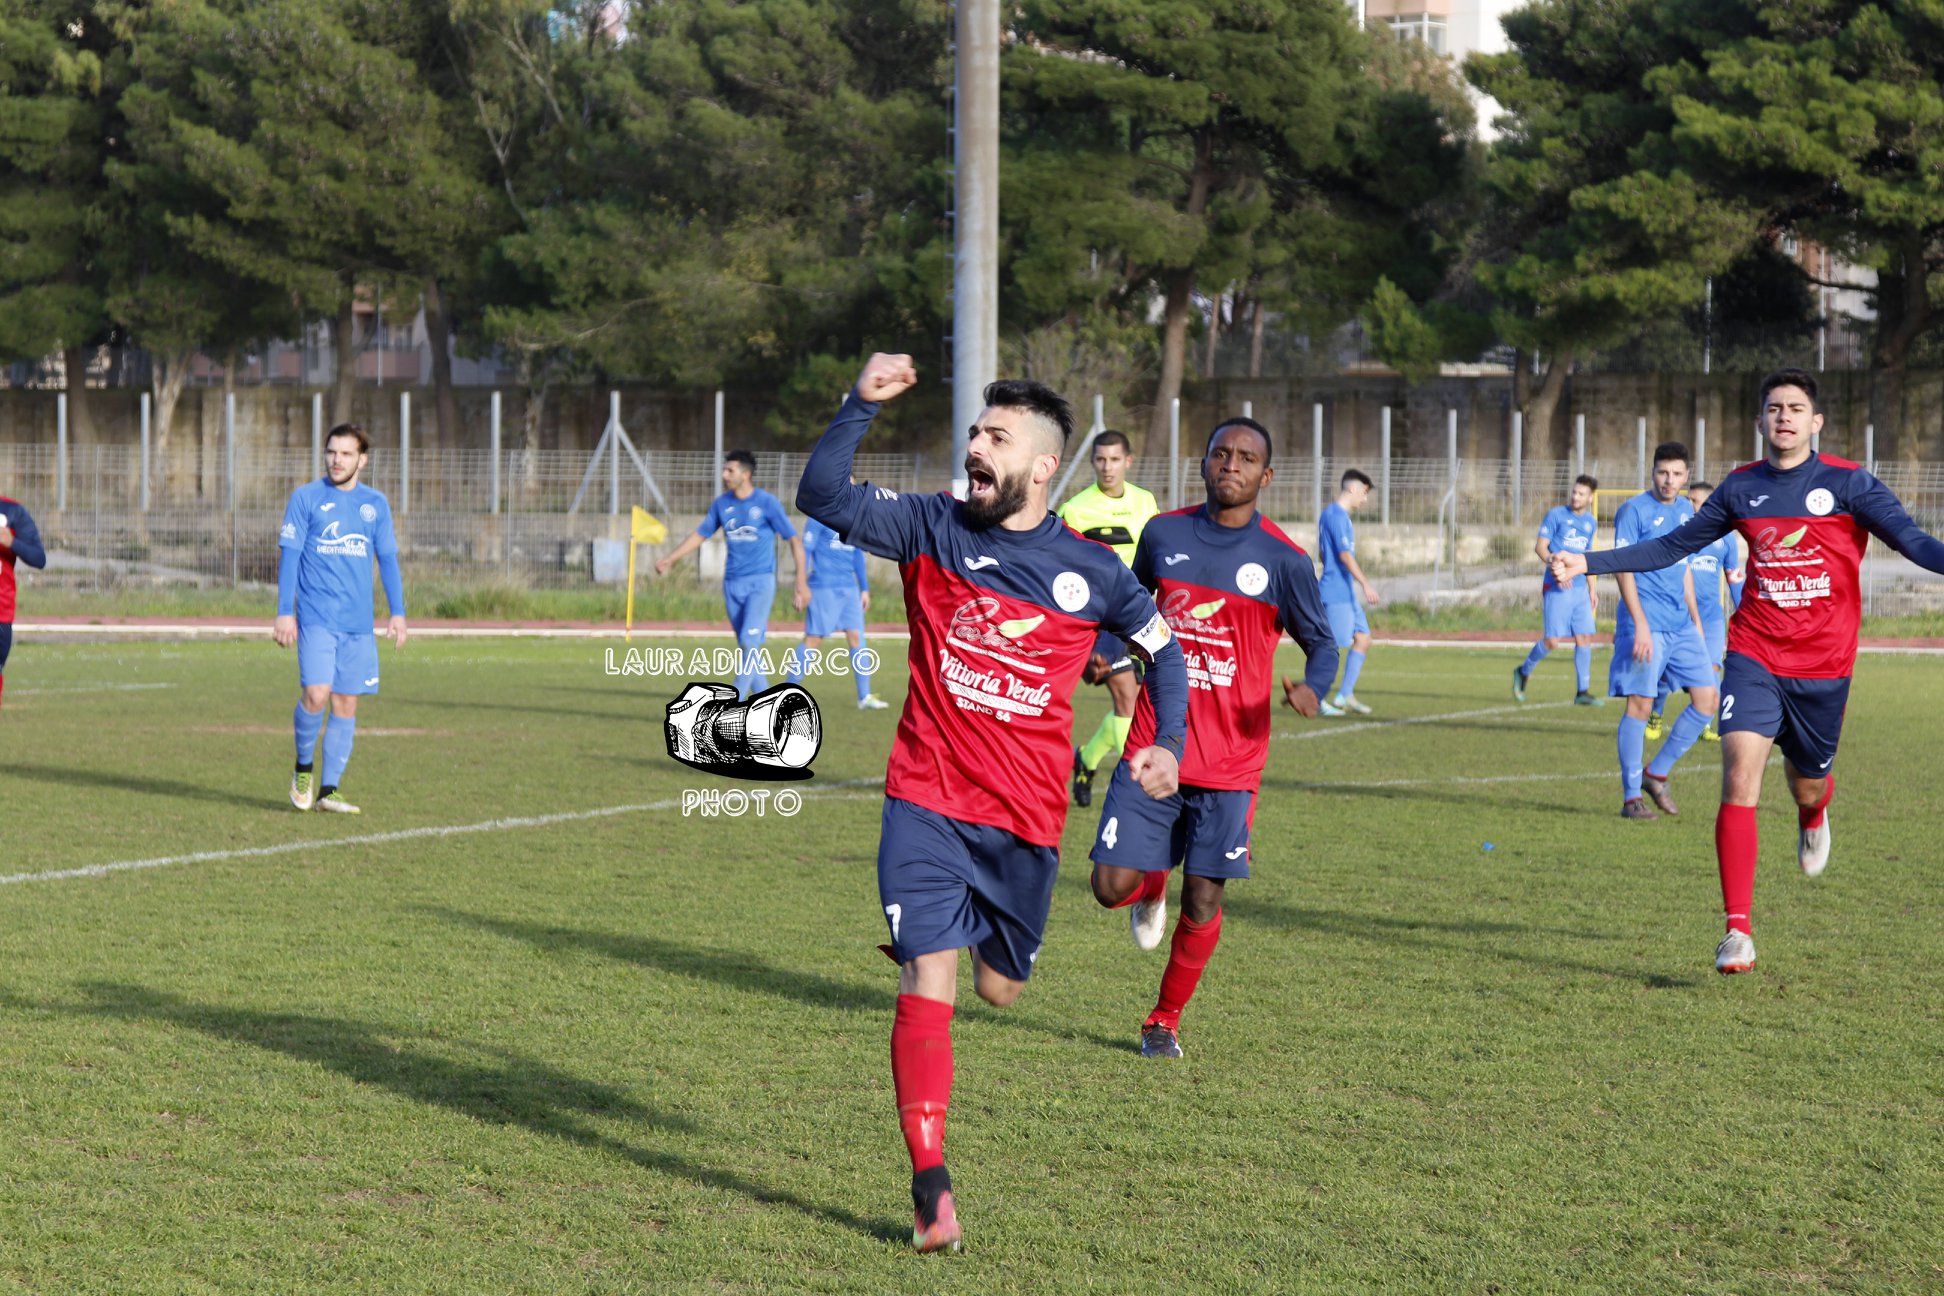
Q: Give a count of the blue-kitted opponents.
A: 7